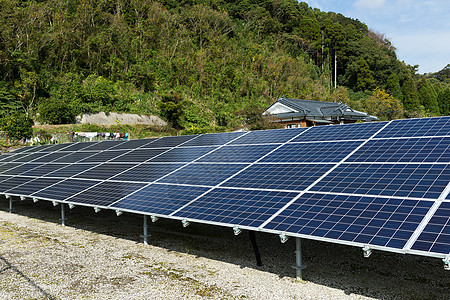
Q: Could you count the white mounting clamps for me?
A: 13